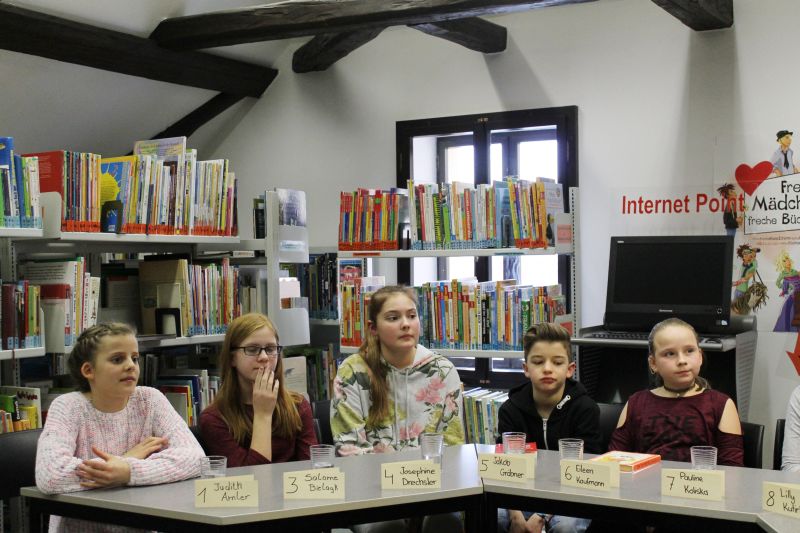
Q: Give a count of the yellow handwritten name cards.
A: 7